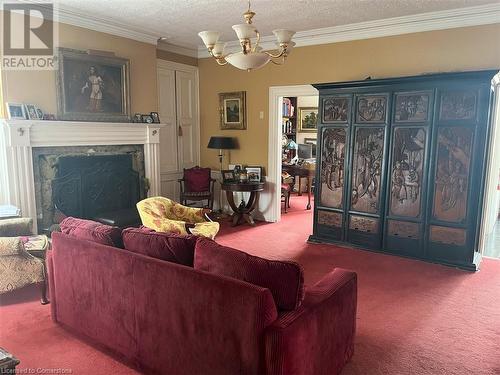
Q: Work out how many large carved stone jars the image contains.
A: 0